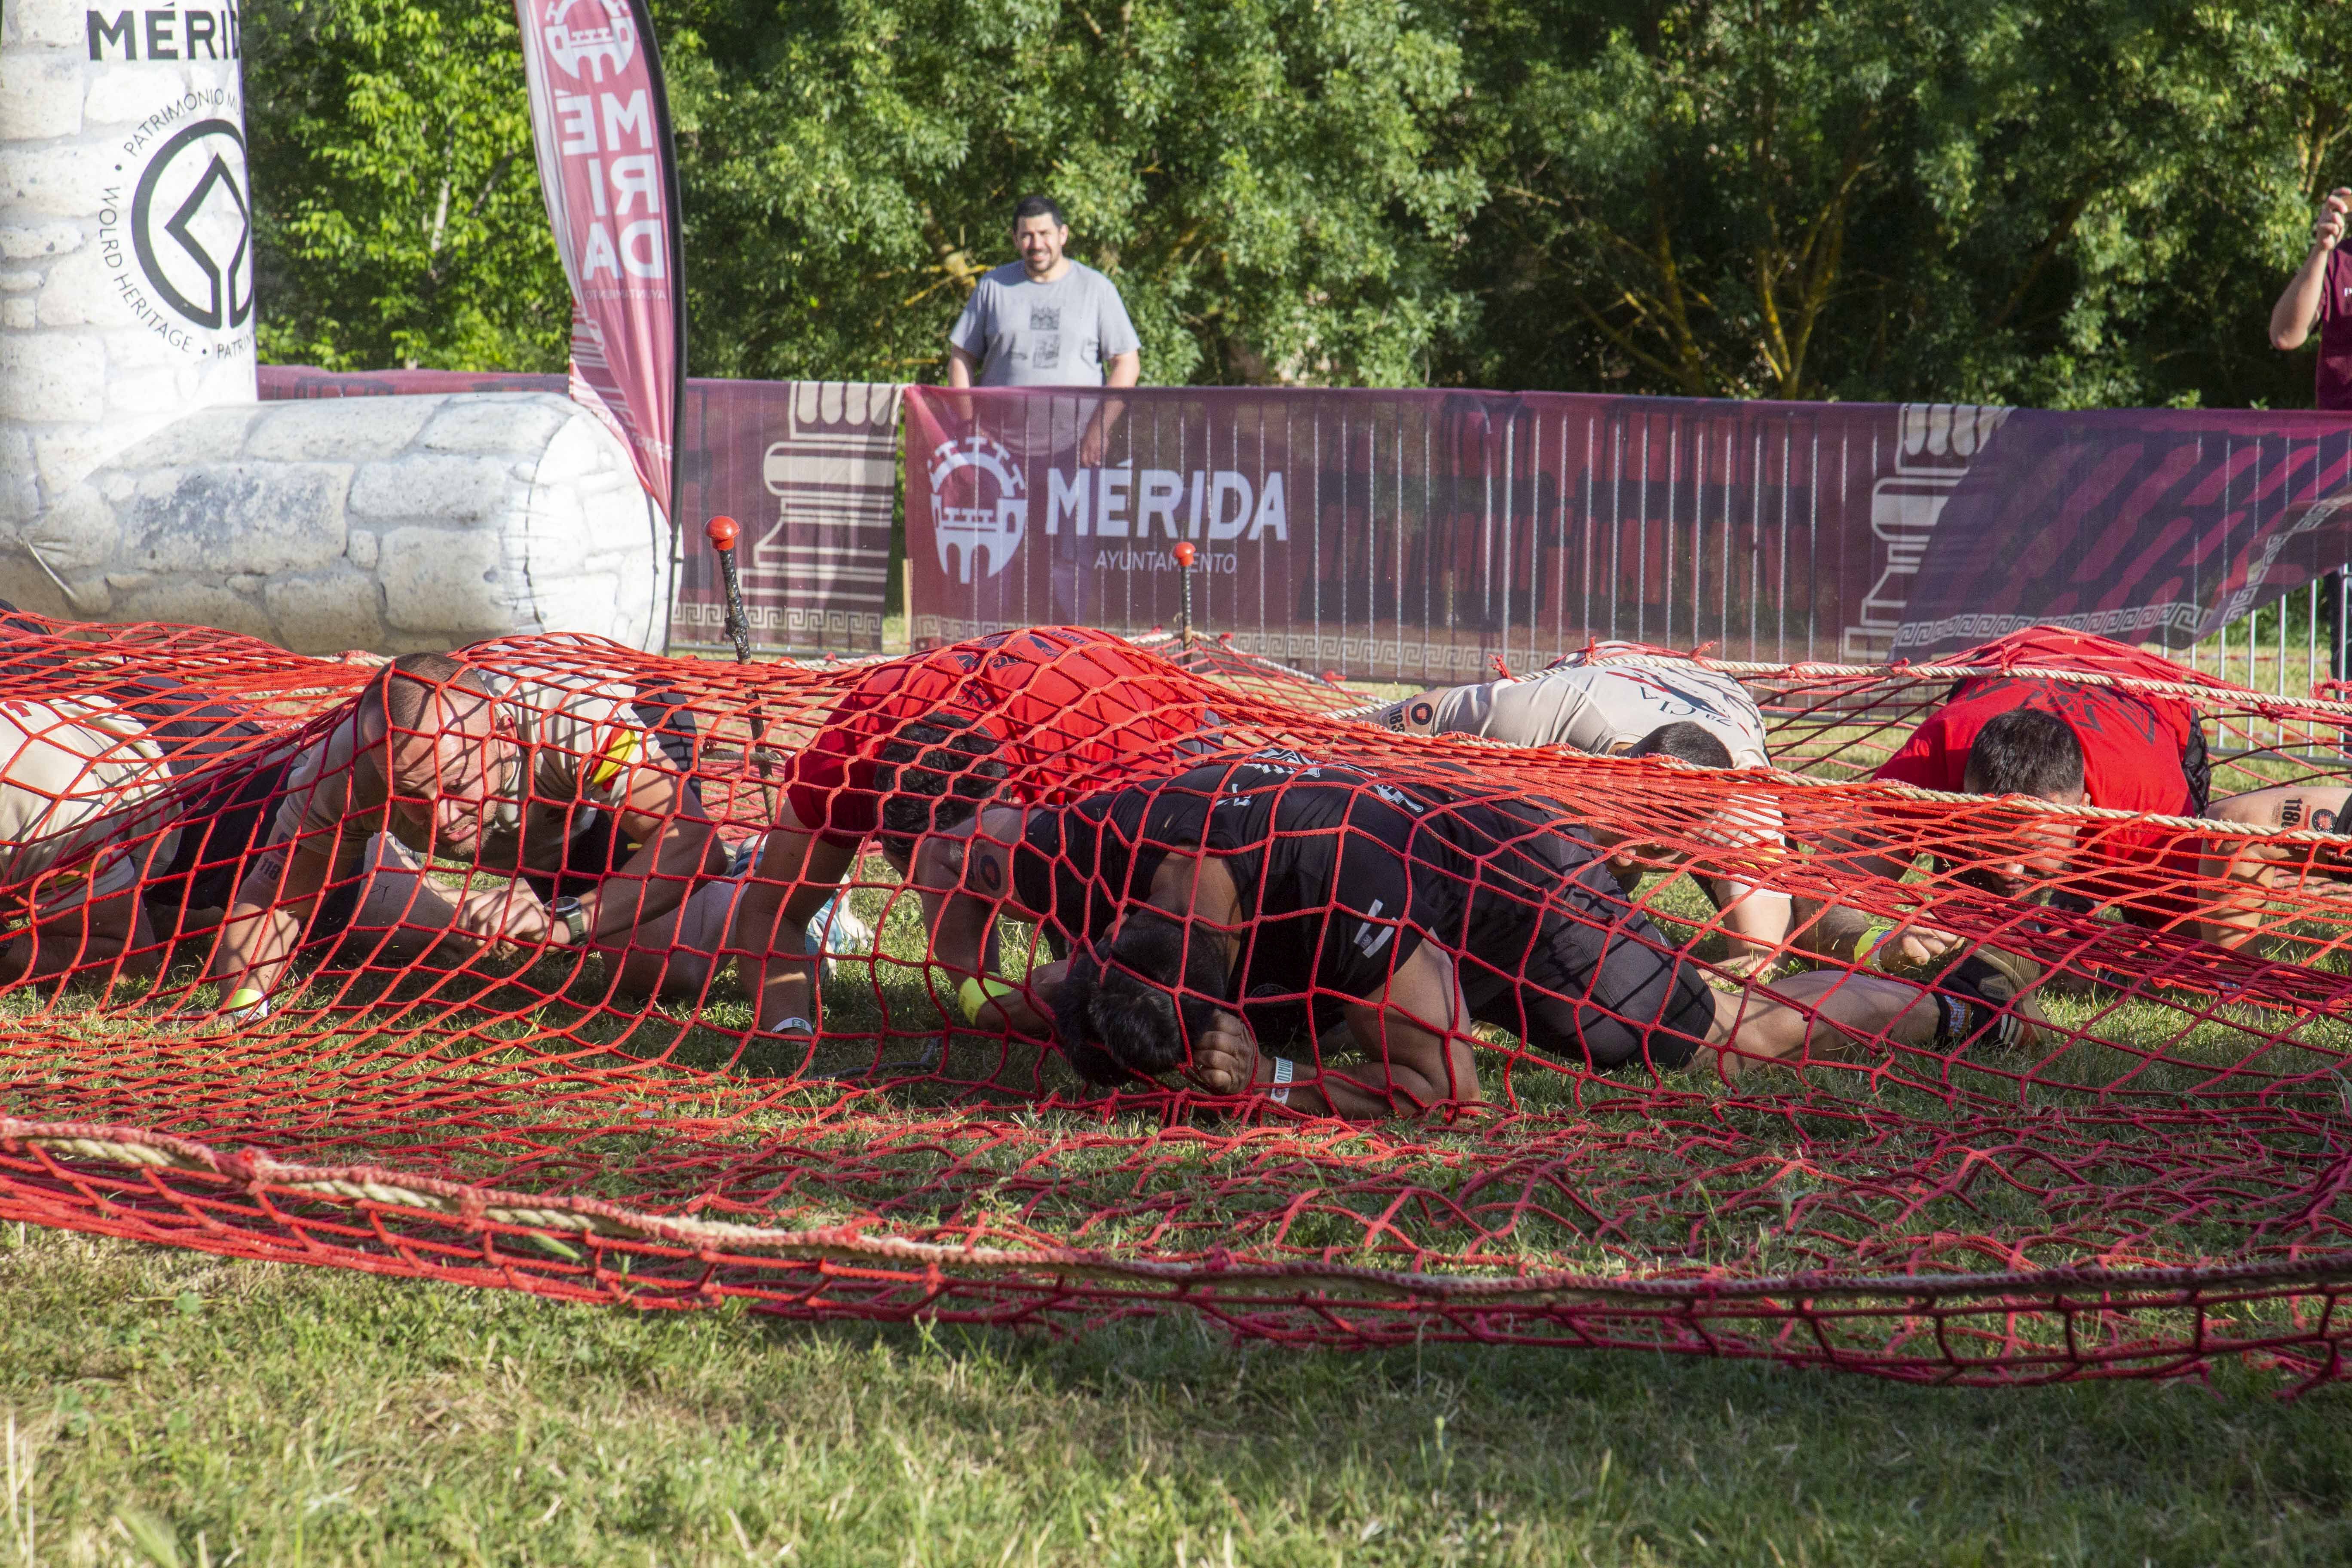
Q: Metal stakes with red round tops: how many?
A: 2